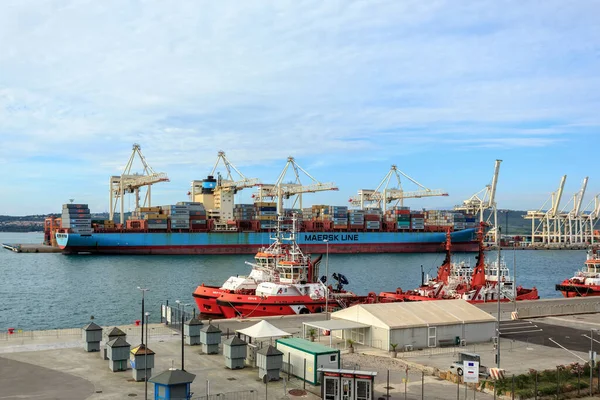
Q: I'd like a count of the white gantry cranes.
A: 8